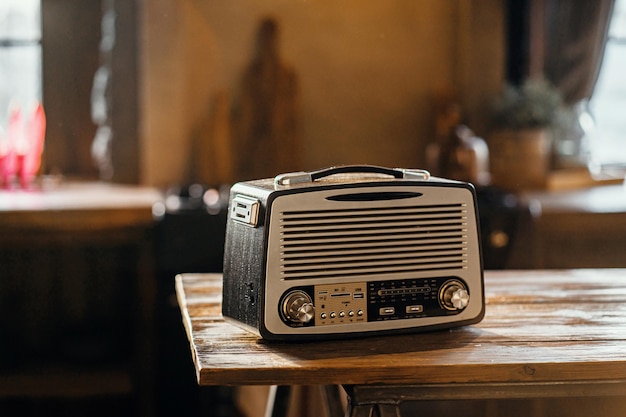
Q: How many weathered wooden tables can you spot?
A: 1